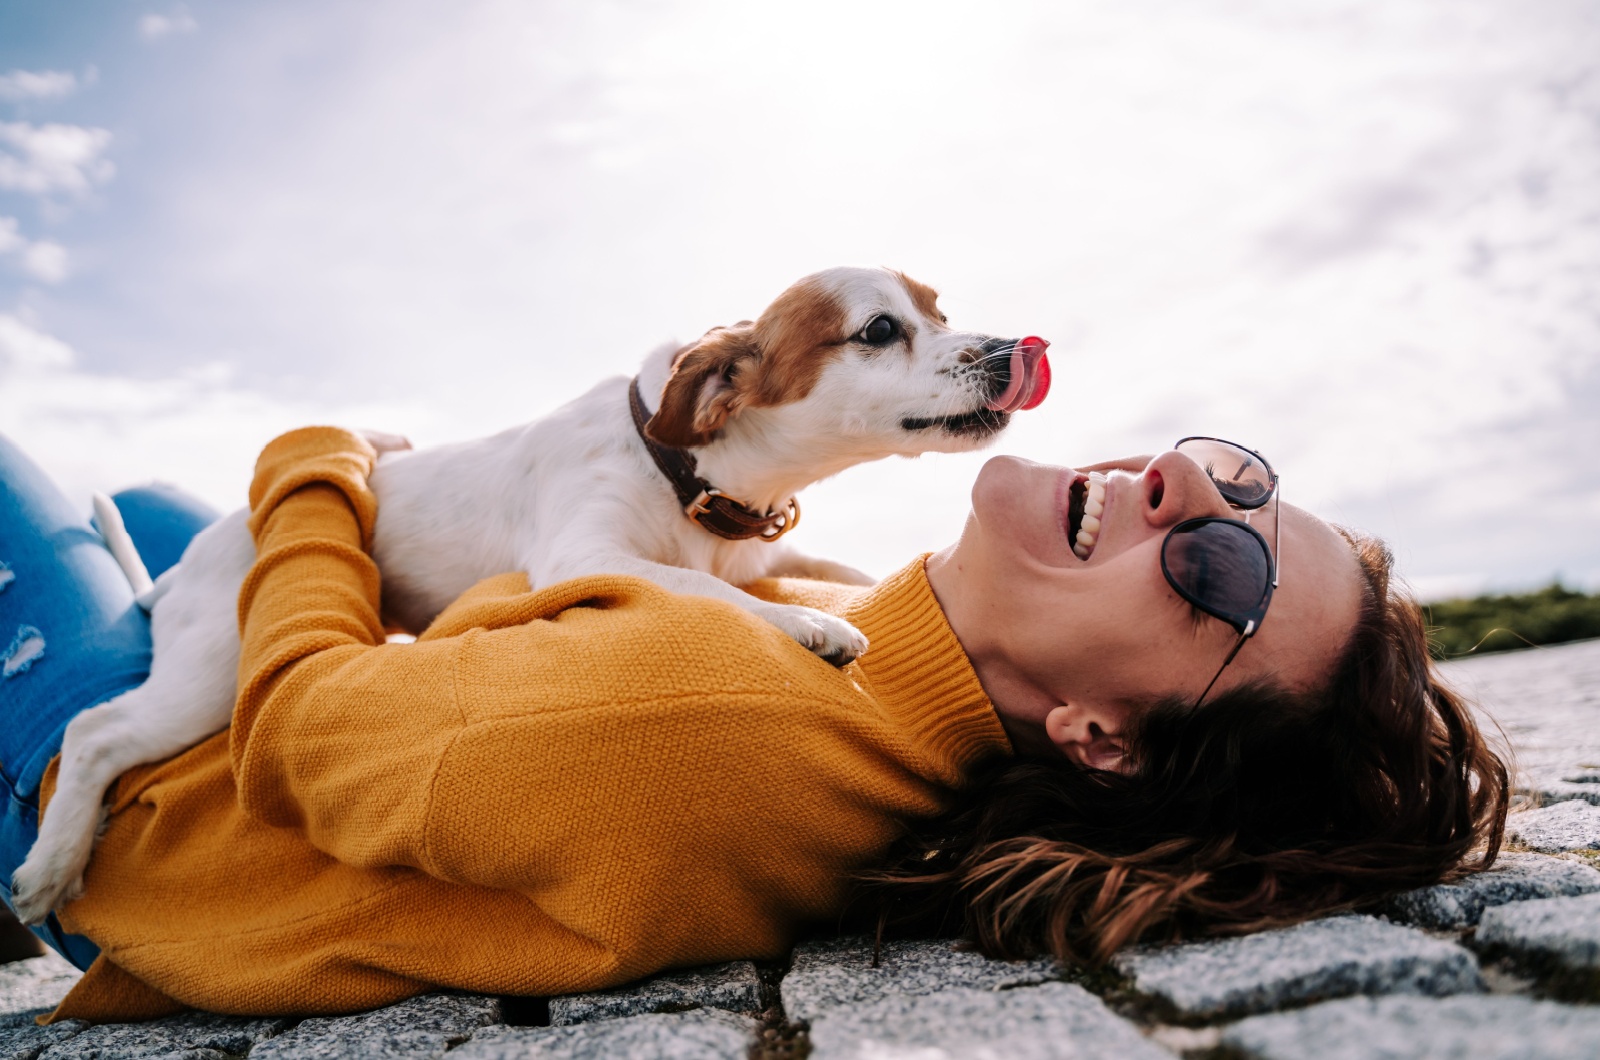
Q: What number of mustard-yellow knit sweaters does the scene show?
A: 1